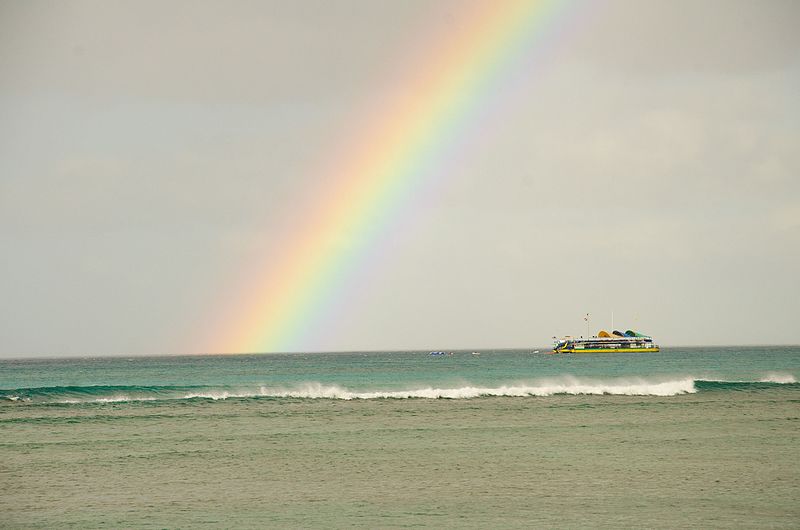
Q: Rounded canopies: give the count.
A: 3